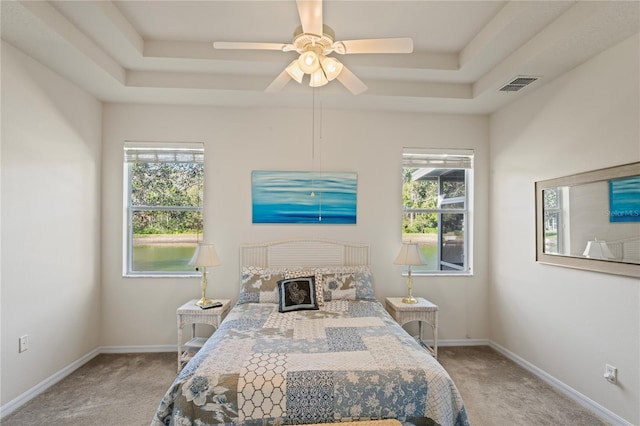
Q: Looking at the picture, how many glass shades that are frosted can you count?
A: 4